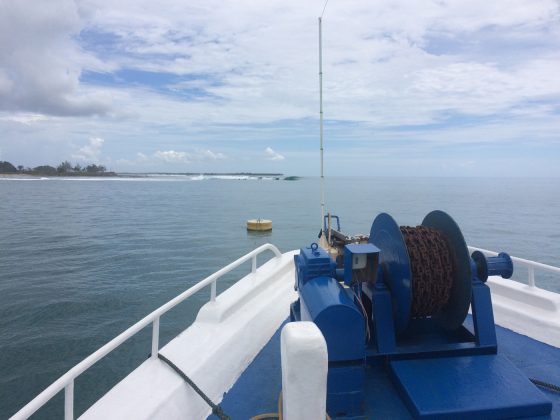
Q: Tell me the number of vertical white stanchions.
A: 5